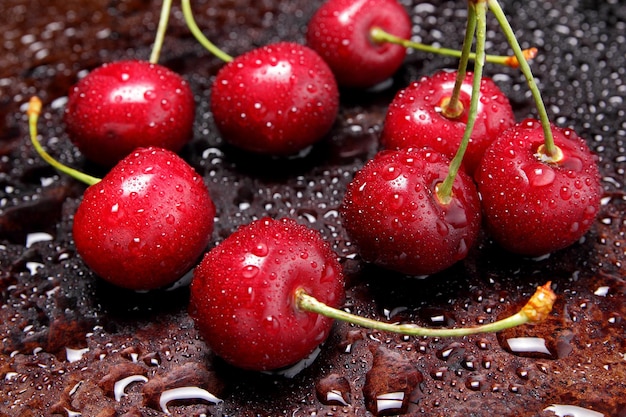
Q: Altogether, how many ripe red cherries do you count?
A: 8